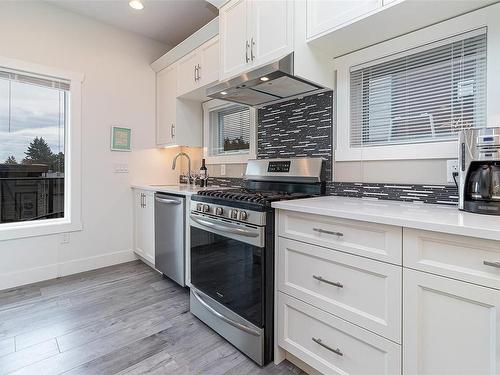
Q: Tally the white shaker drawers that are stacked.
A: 3